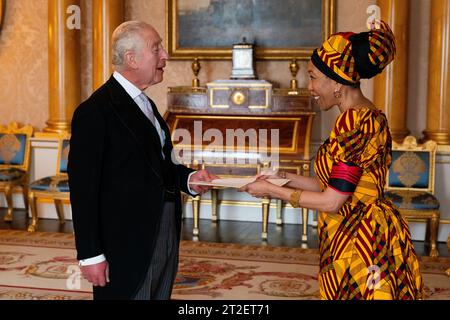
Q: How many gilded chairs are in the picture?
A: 3